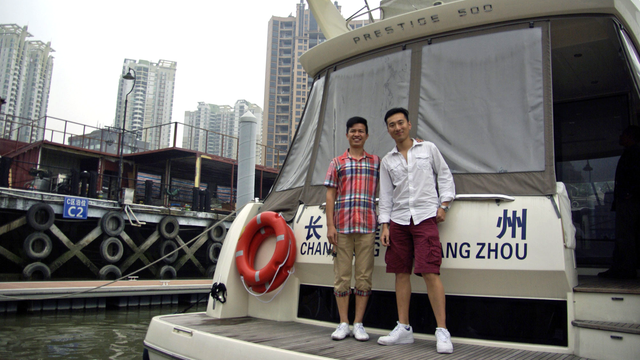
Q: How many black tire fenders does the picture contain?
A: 12